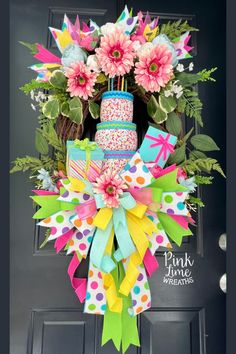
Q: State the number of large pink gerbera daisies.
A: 4